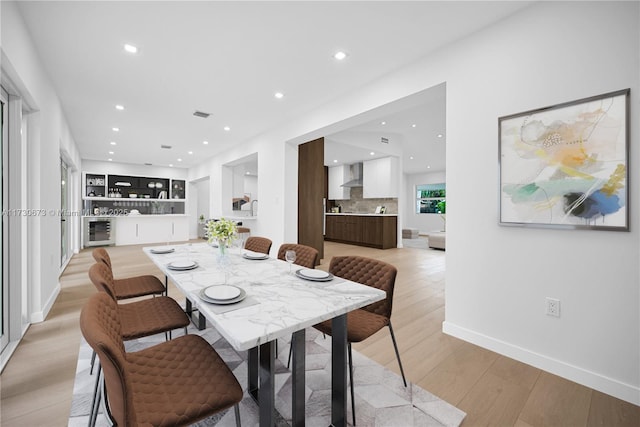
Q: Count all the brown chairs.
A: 6